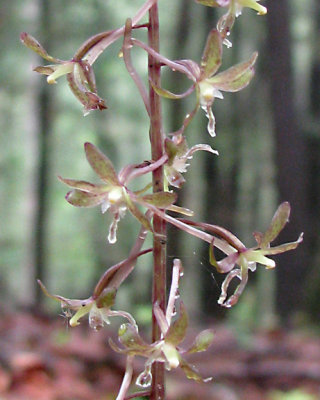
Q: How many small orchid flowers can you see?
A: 8